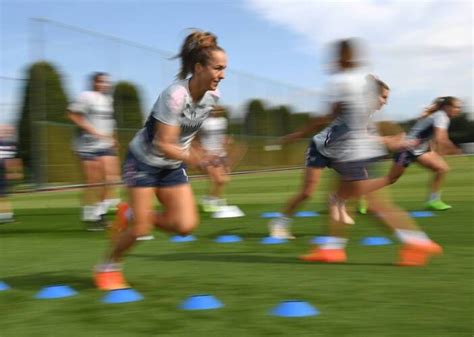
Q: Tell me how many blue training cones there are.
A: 13